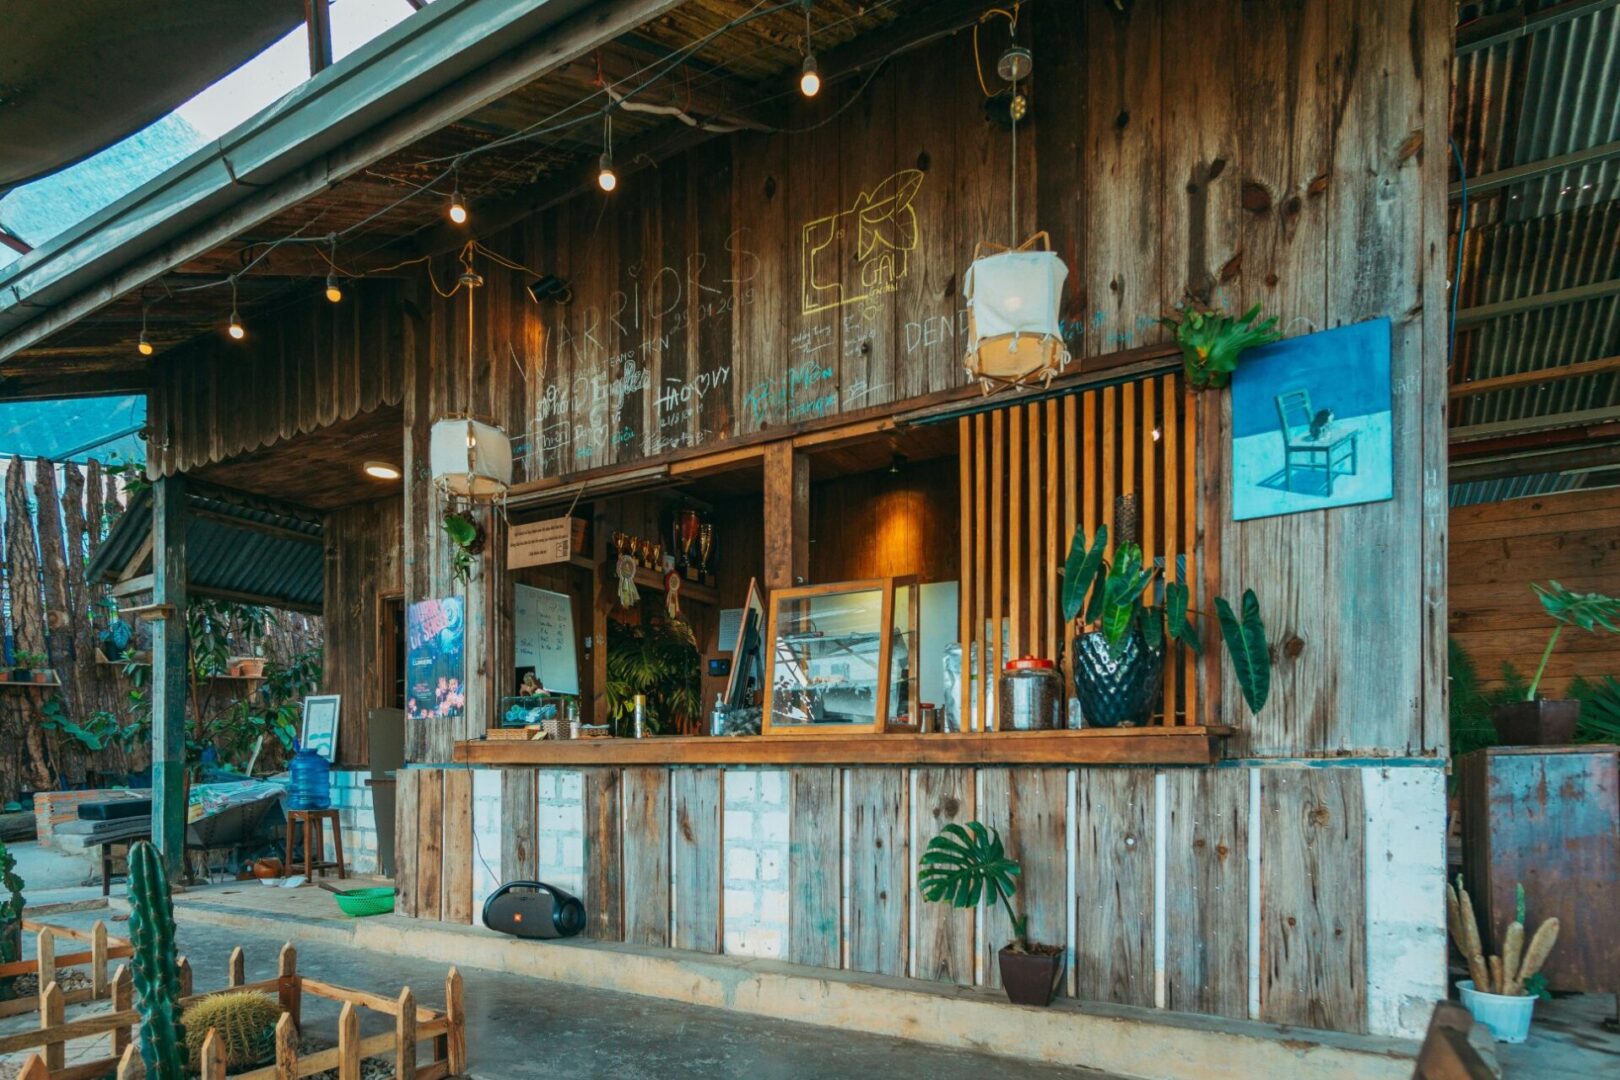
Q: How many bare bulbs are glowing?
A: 6